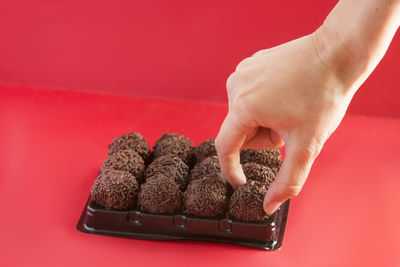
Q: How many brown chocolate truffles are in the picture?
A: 12